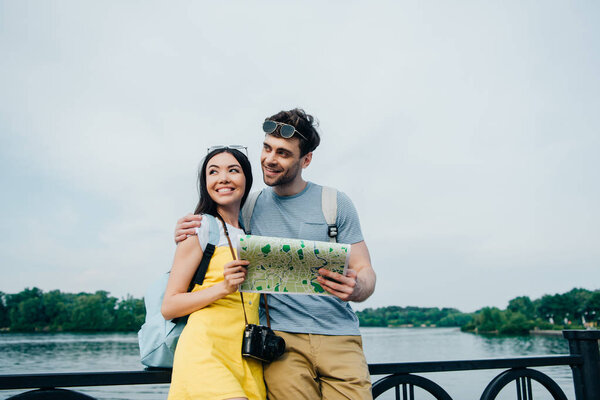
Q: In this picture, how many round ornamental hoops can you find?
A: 3